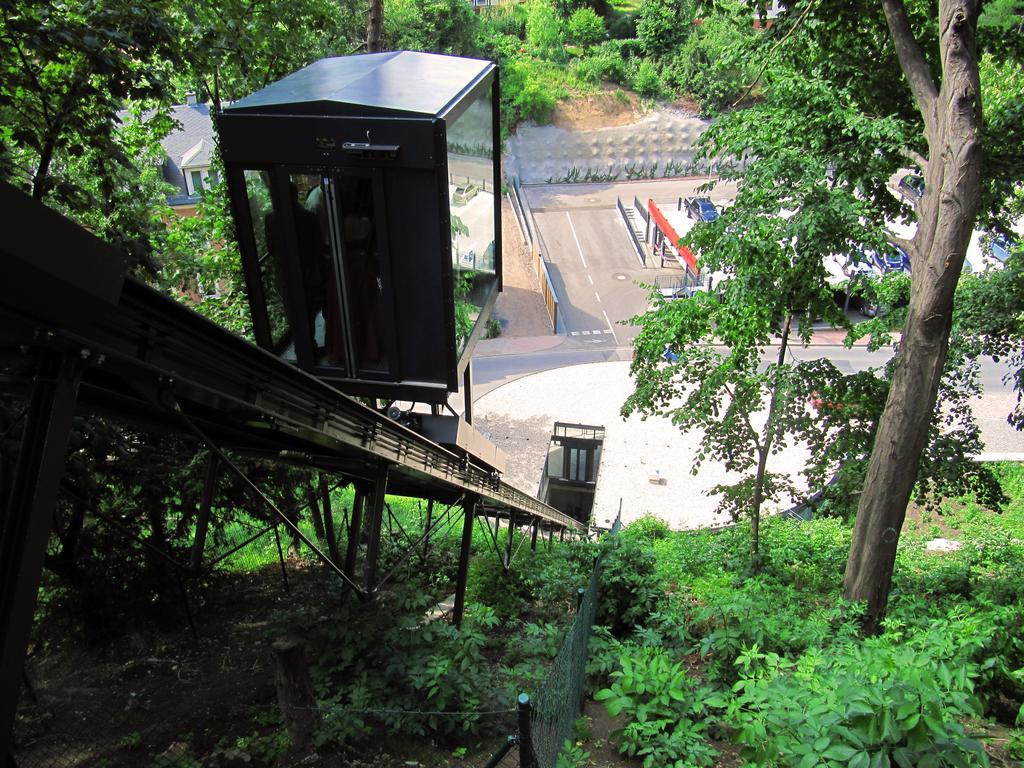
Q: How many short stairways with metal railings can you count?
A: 1